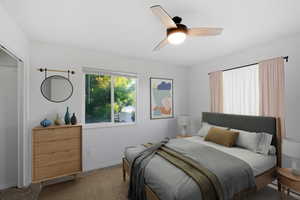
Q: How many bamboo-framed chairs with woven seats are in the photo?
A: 0